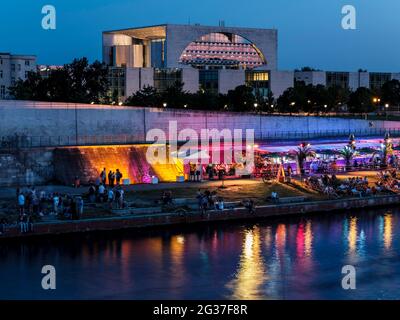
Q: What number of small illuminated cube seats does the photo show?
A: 3